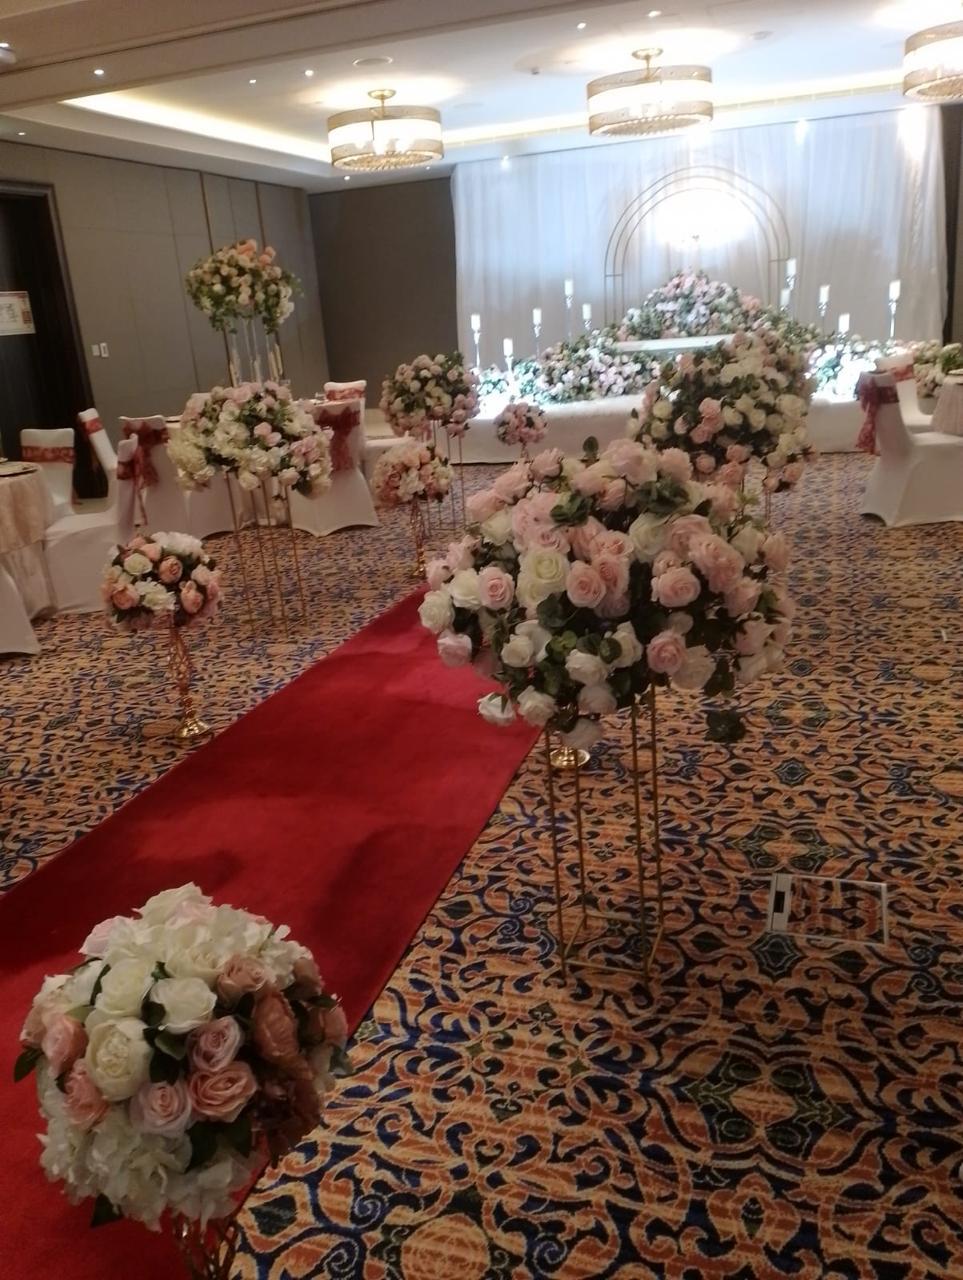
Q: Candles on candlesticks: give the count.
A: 10